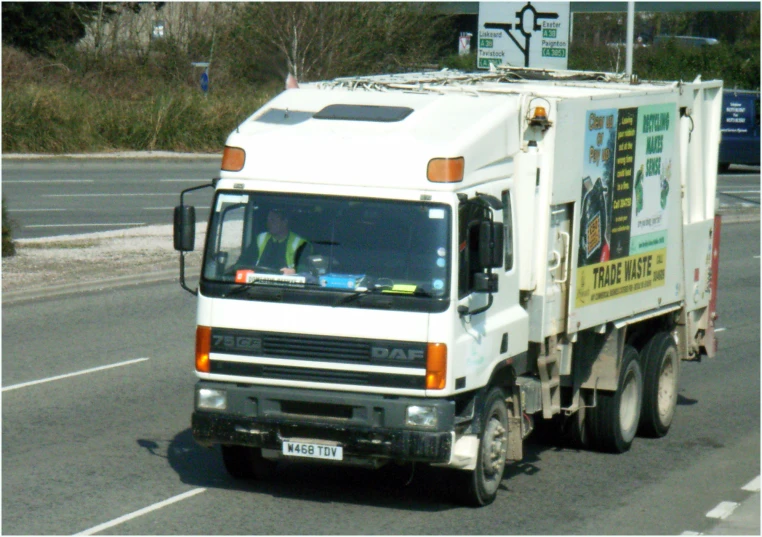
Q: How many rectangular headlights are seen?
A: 2